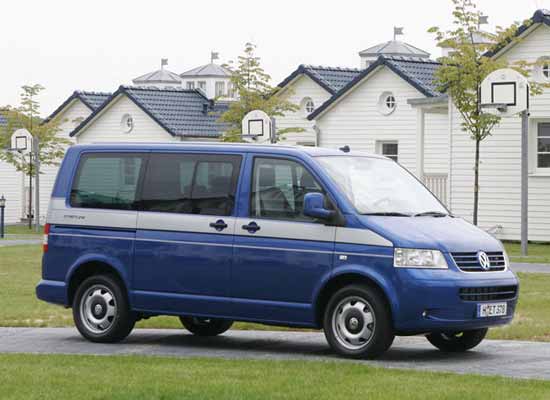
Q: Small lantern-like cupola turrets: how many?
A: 4